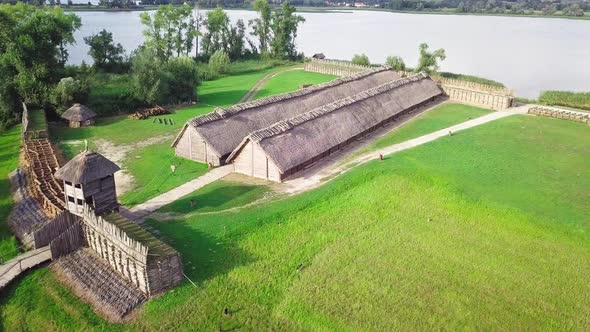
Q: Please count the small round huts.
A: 1